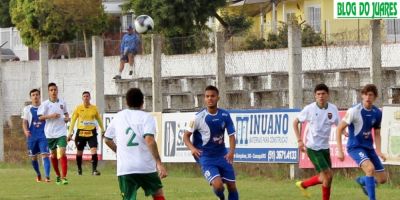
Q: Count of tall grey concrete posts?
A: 6